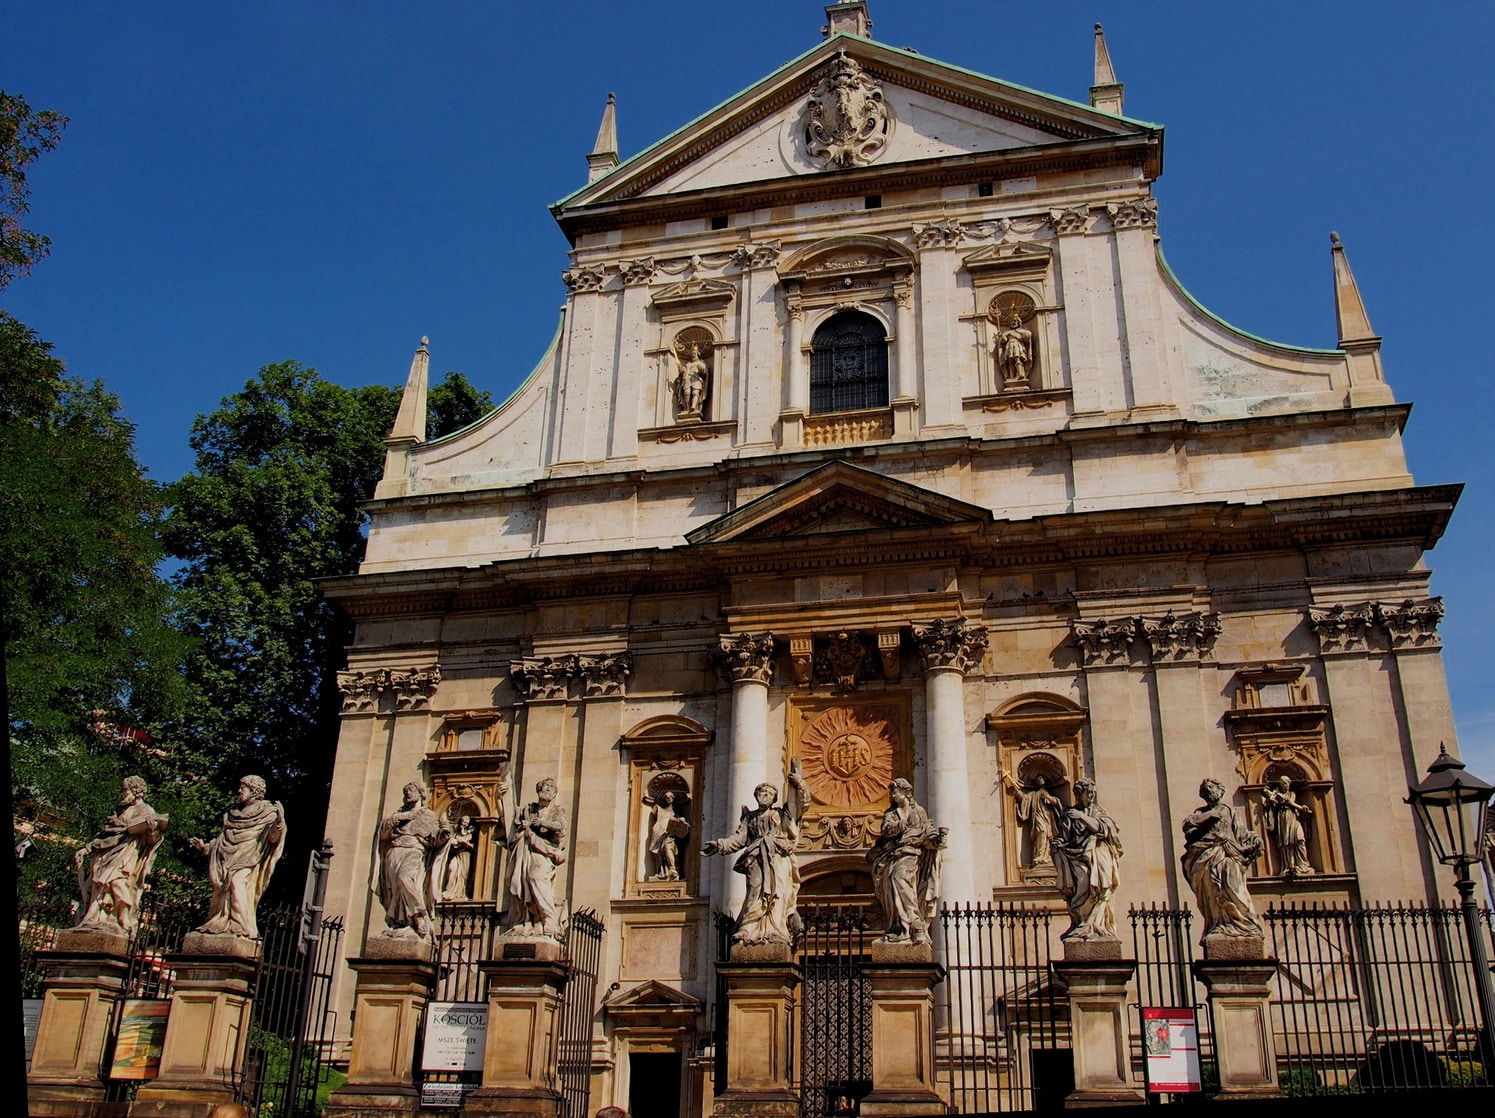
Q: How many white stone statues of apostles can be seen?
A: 8